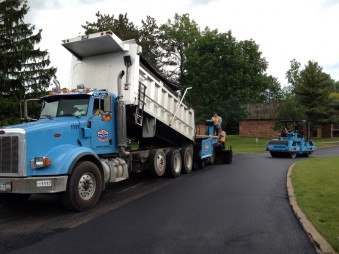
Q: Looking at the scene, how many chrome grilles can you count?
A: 1